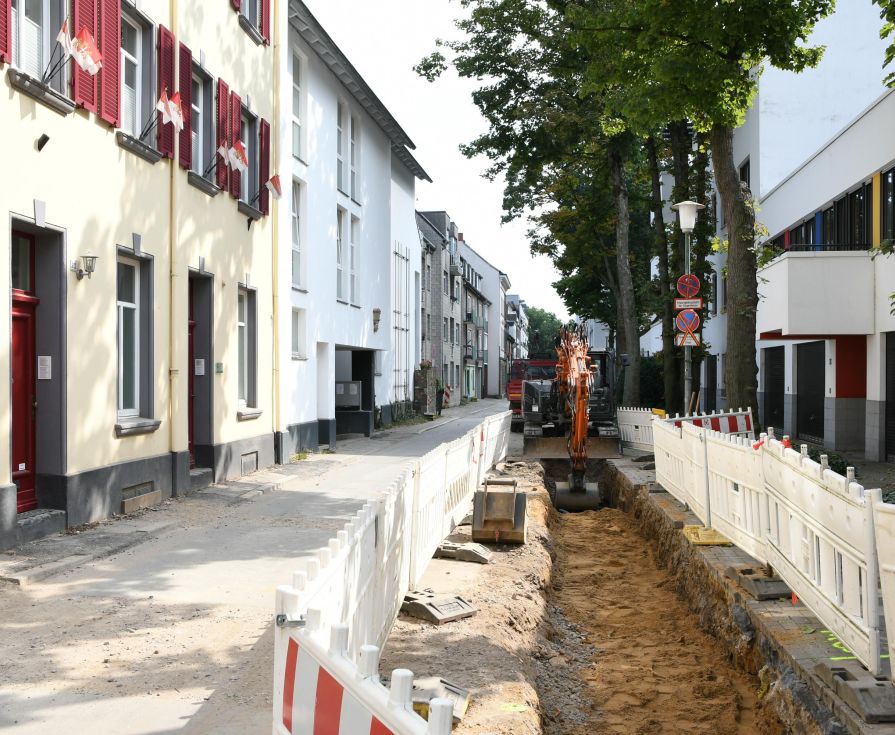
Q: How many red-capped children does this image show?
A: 0